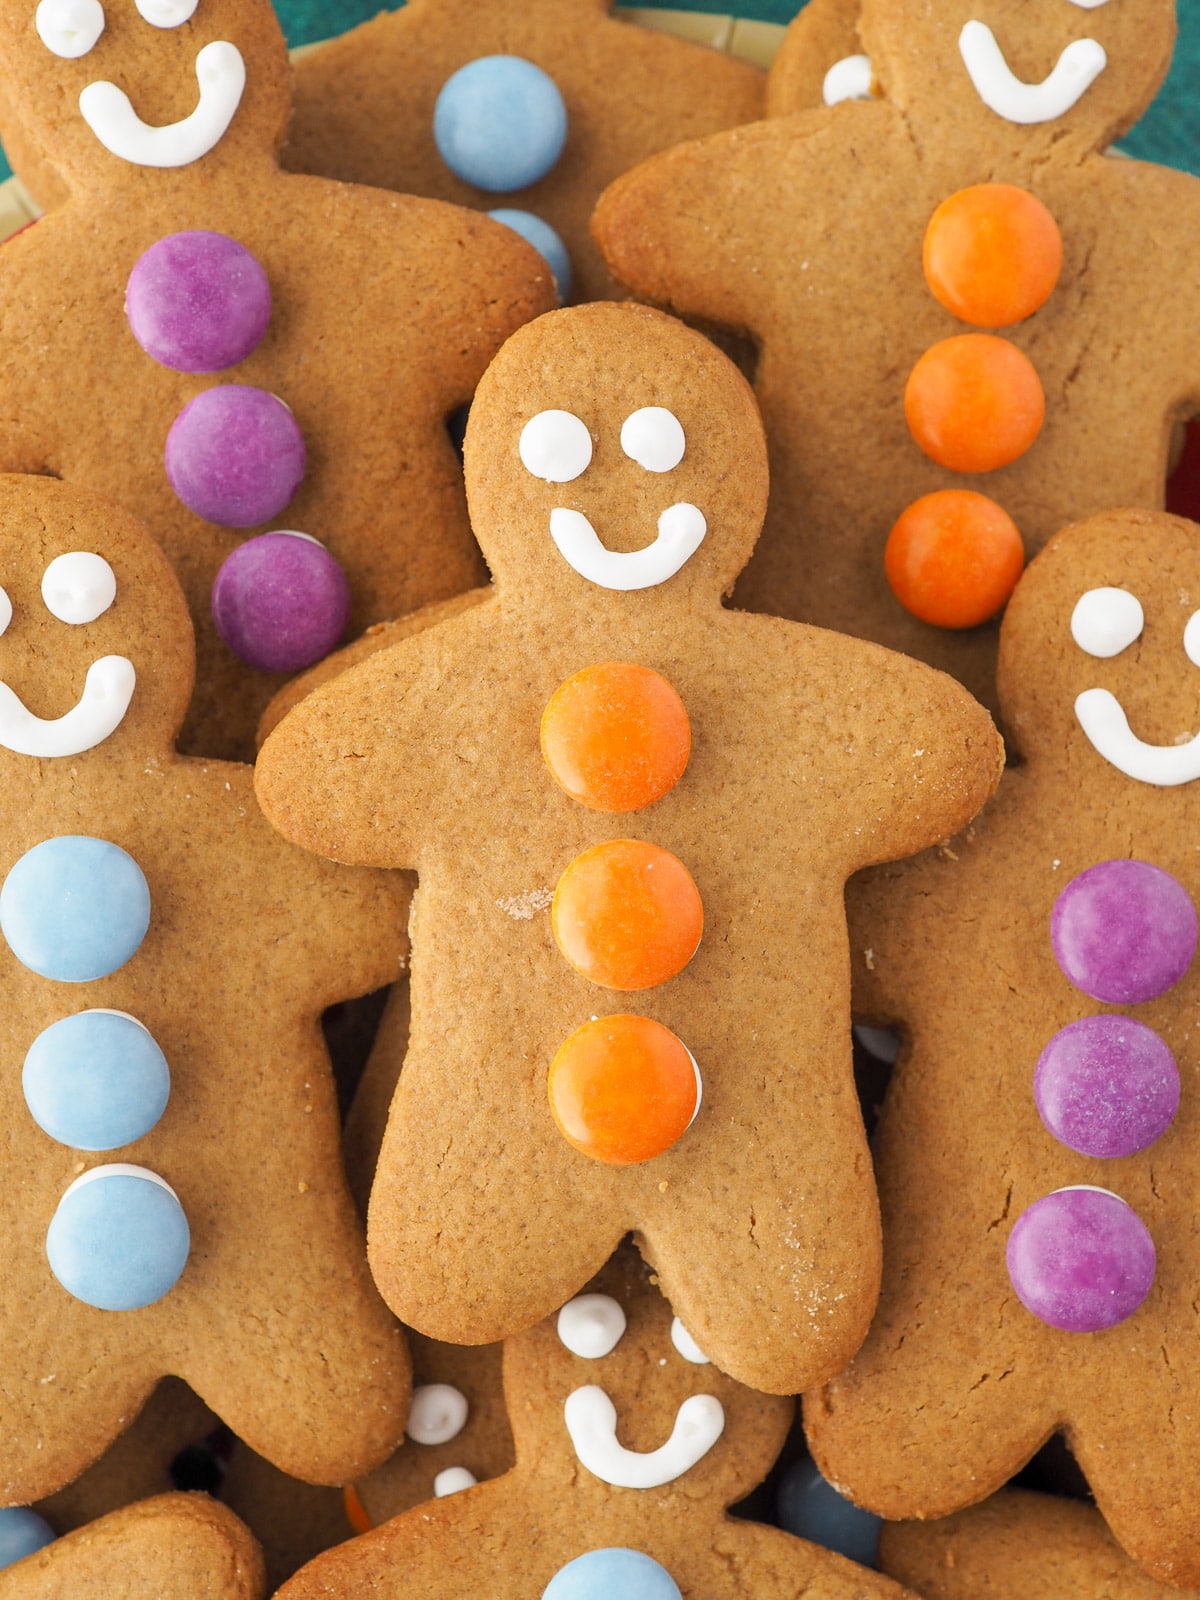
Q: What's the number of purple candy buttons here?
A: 6